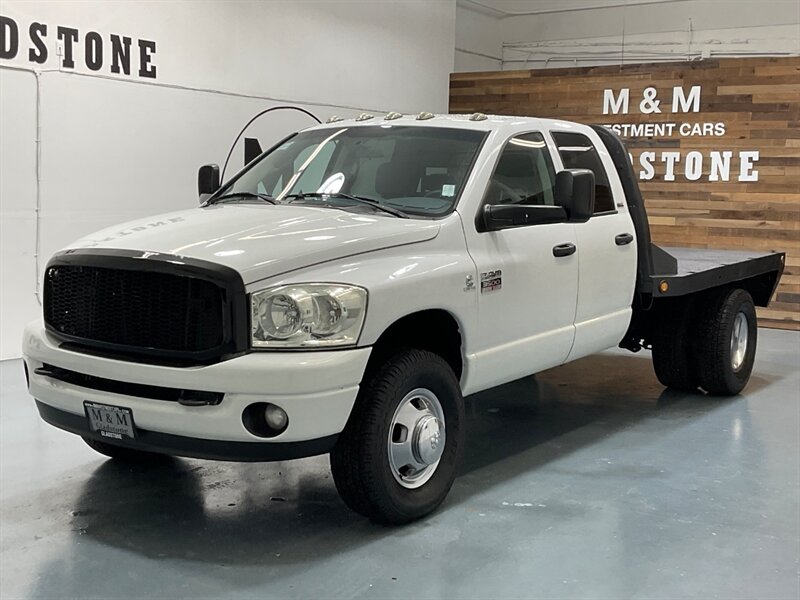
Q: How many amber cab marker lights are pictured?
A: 5